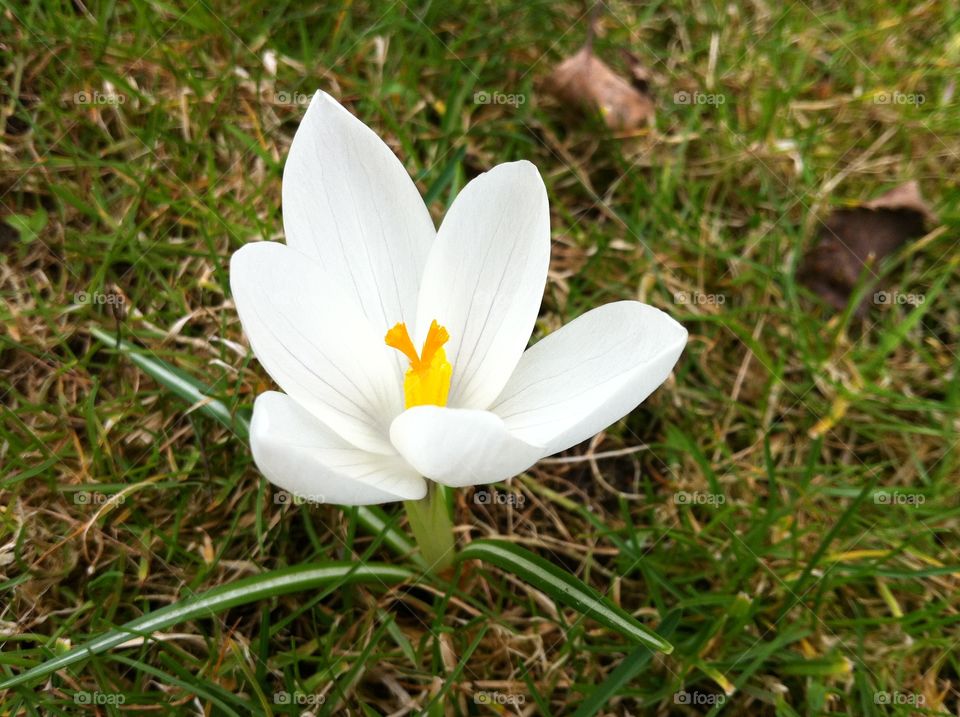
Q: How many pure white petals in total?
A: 6